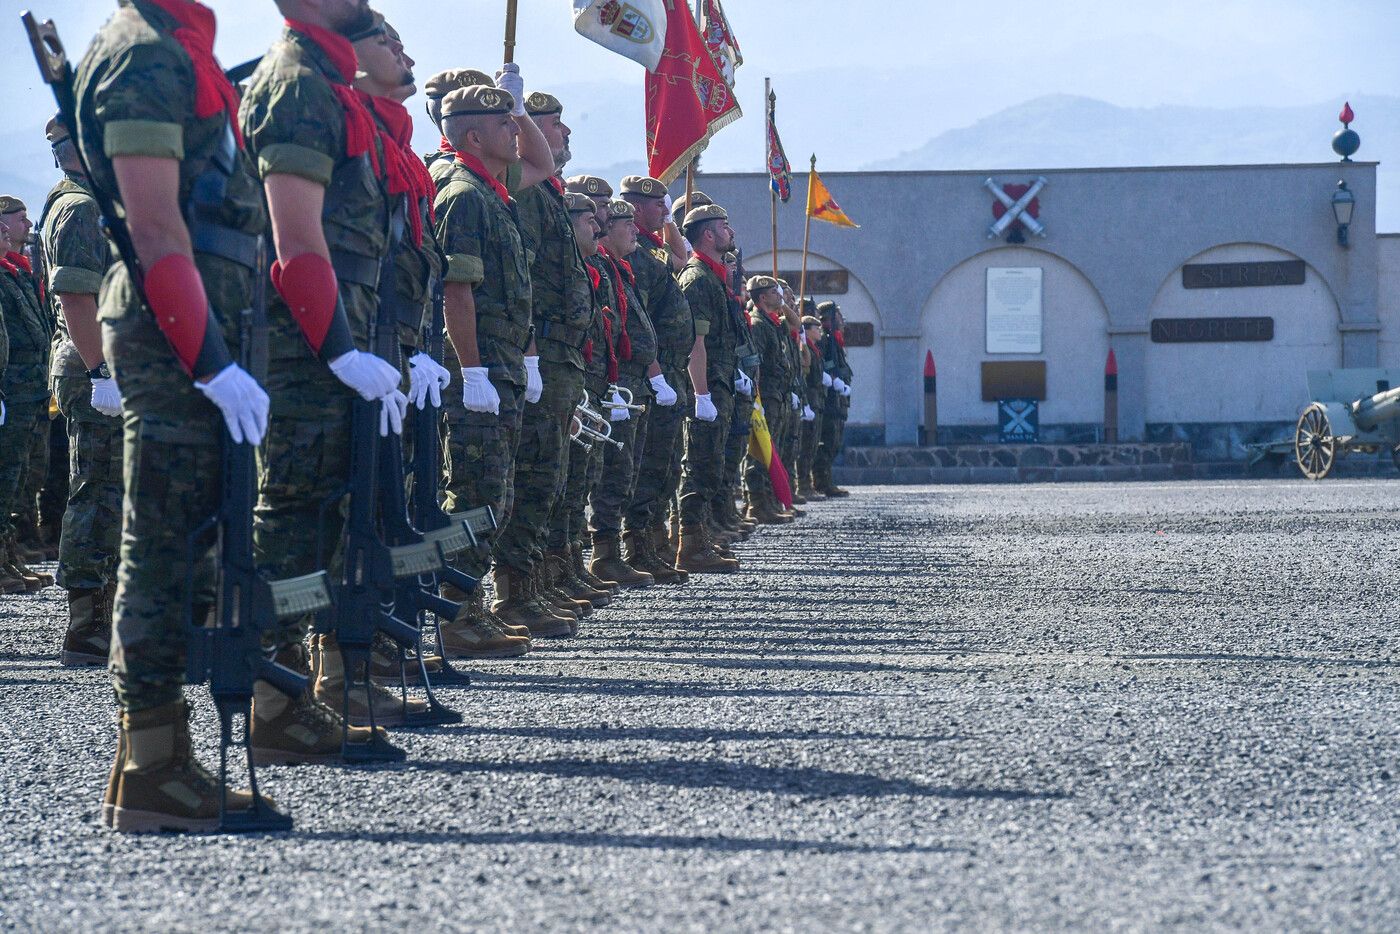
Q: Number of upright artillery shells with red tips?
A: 2